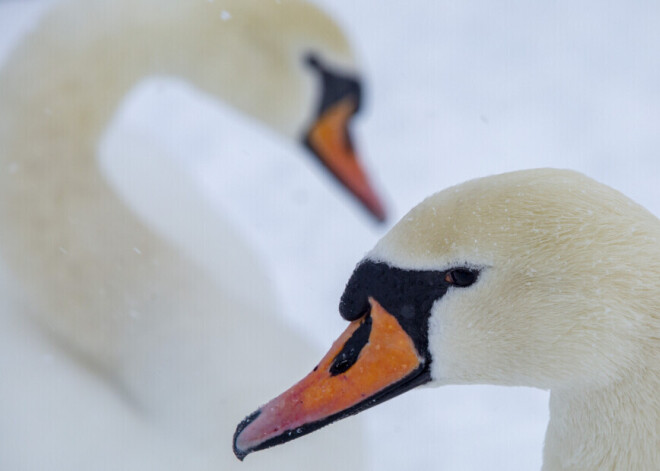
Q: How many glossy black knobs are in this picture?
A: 2